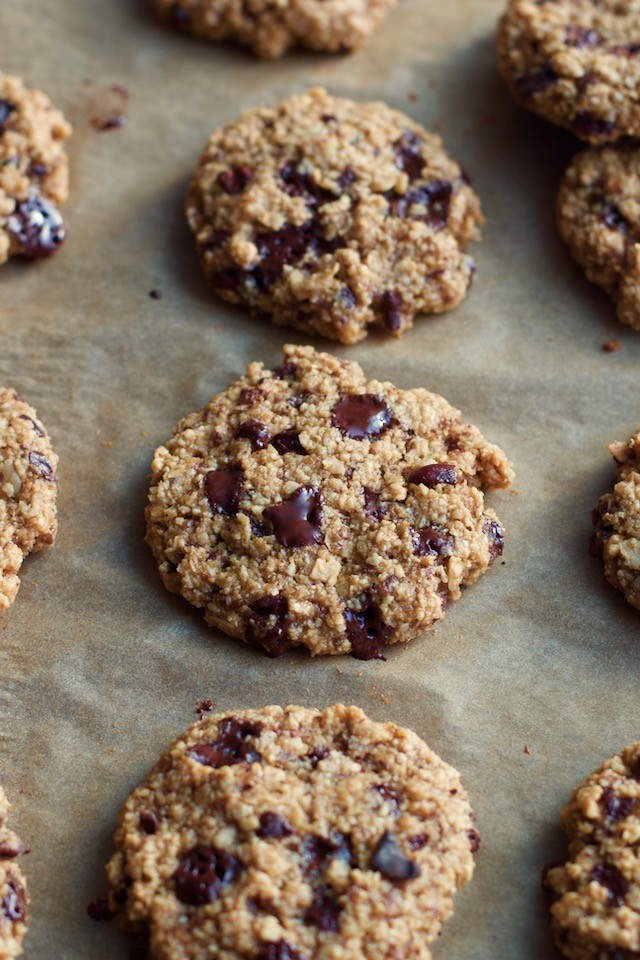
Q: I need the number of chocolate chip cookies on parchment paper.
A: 11